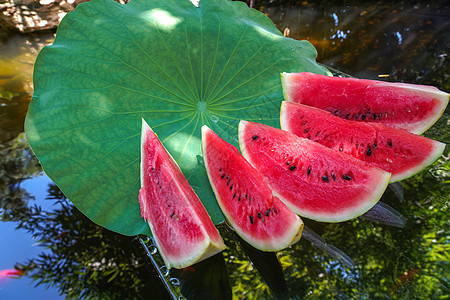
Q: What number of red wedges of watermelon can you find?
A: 5